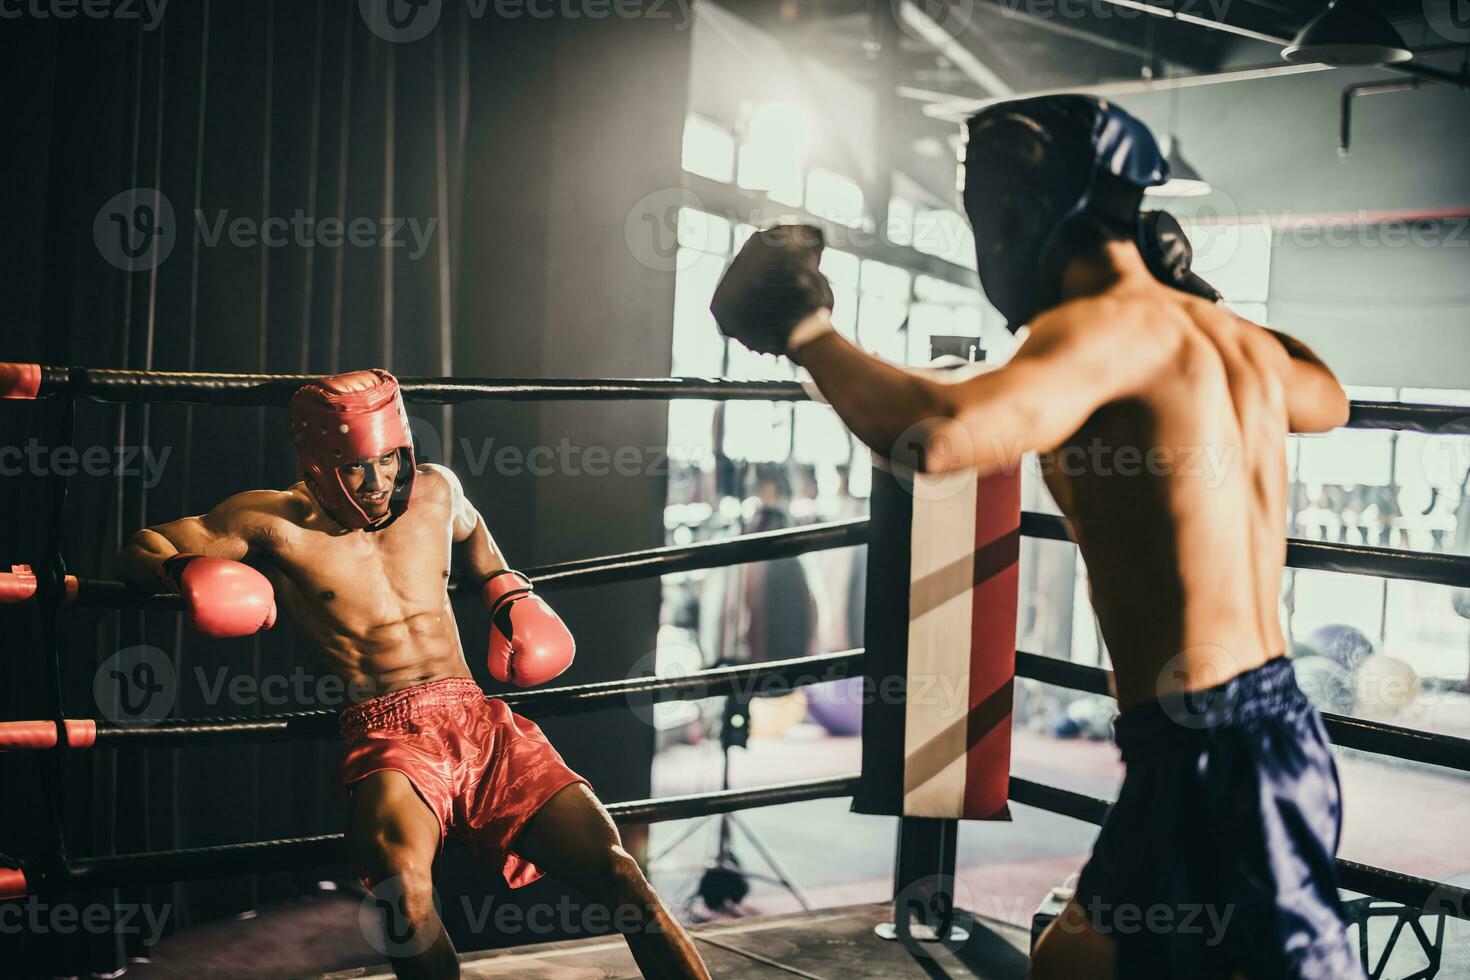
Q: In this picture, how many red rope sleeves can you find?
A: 4